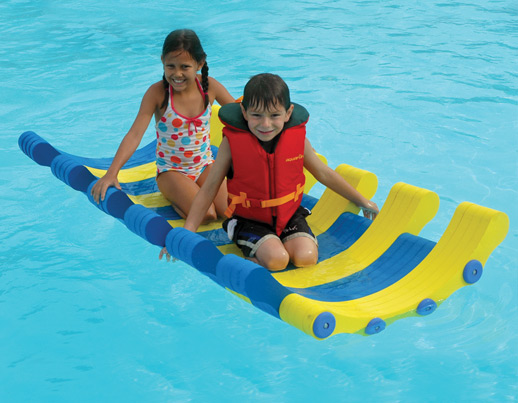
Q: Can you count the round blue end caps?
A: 4